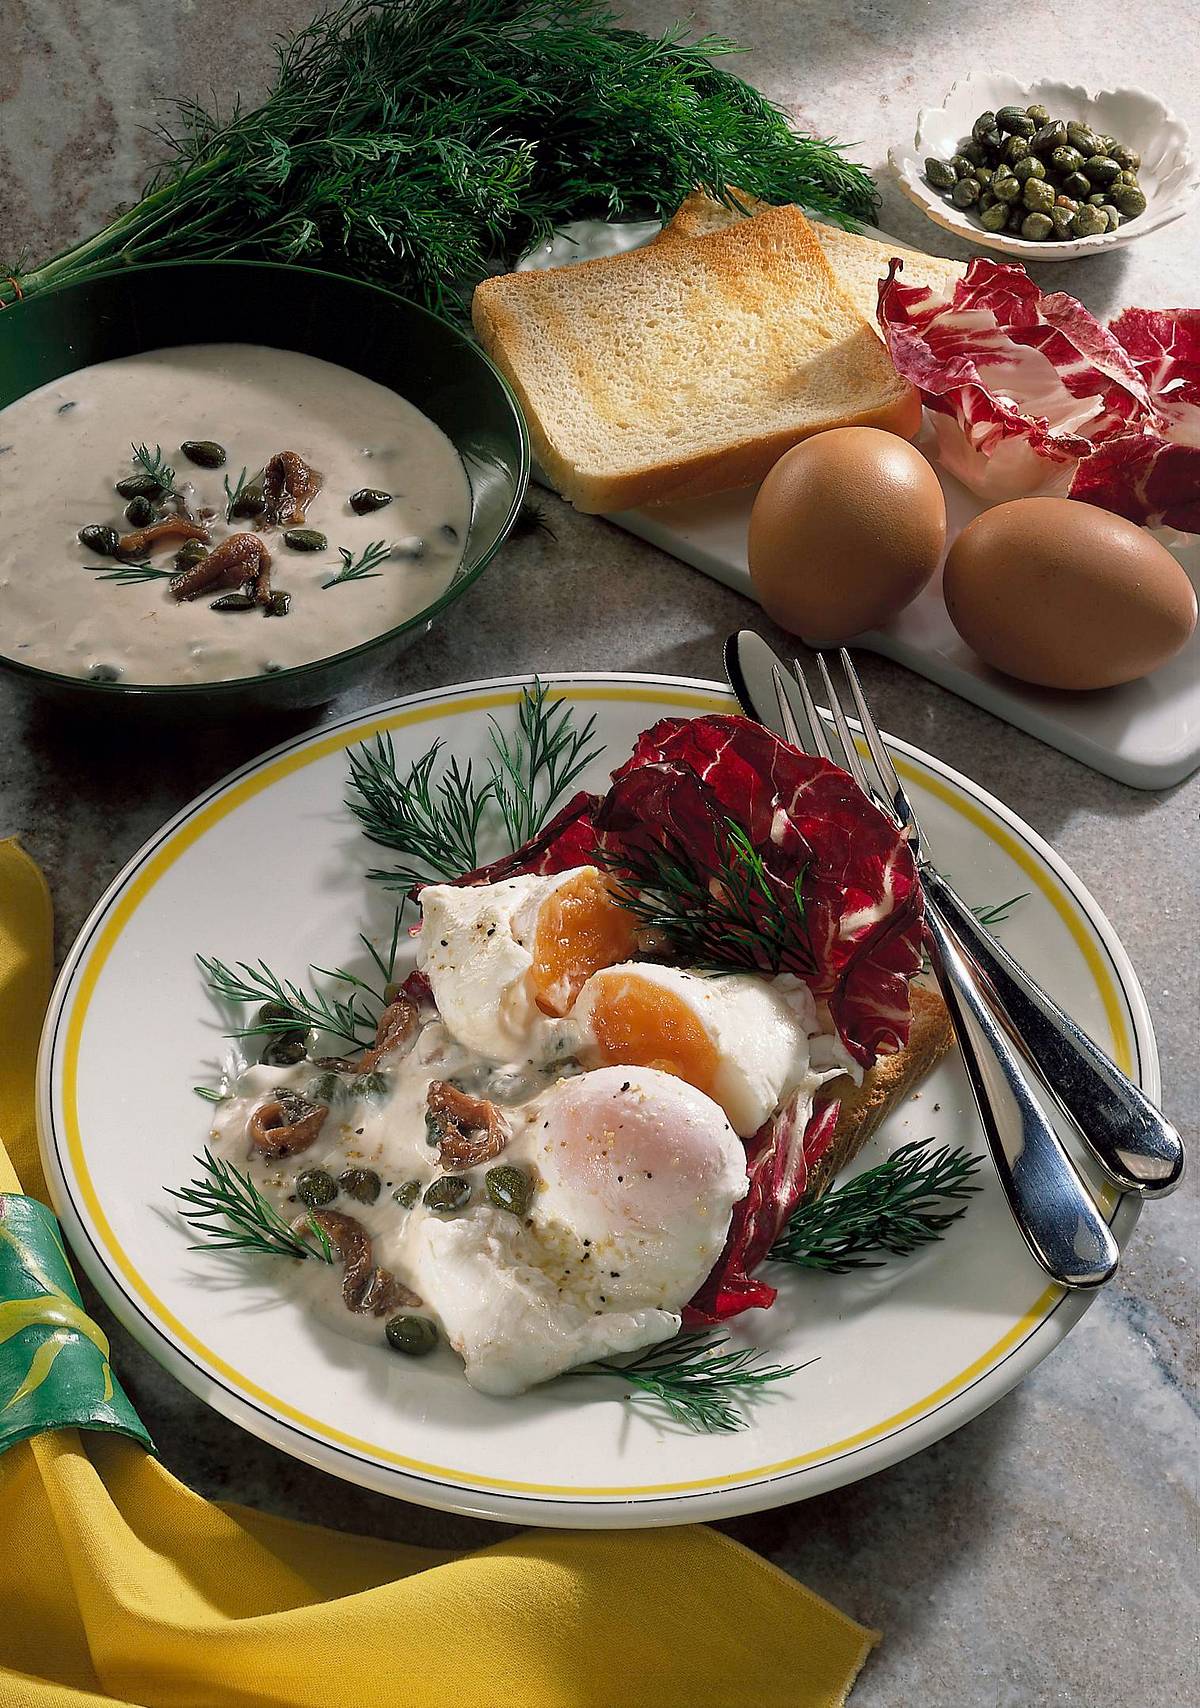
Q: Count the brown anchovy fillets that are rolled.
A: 2